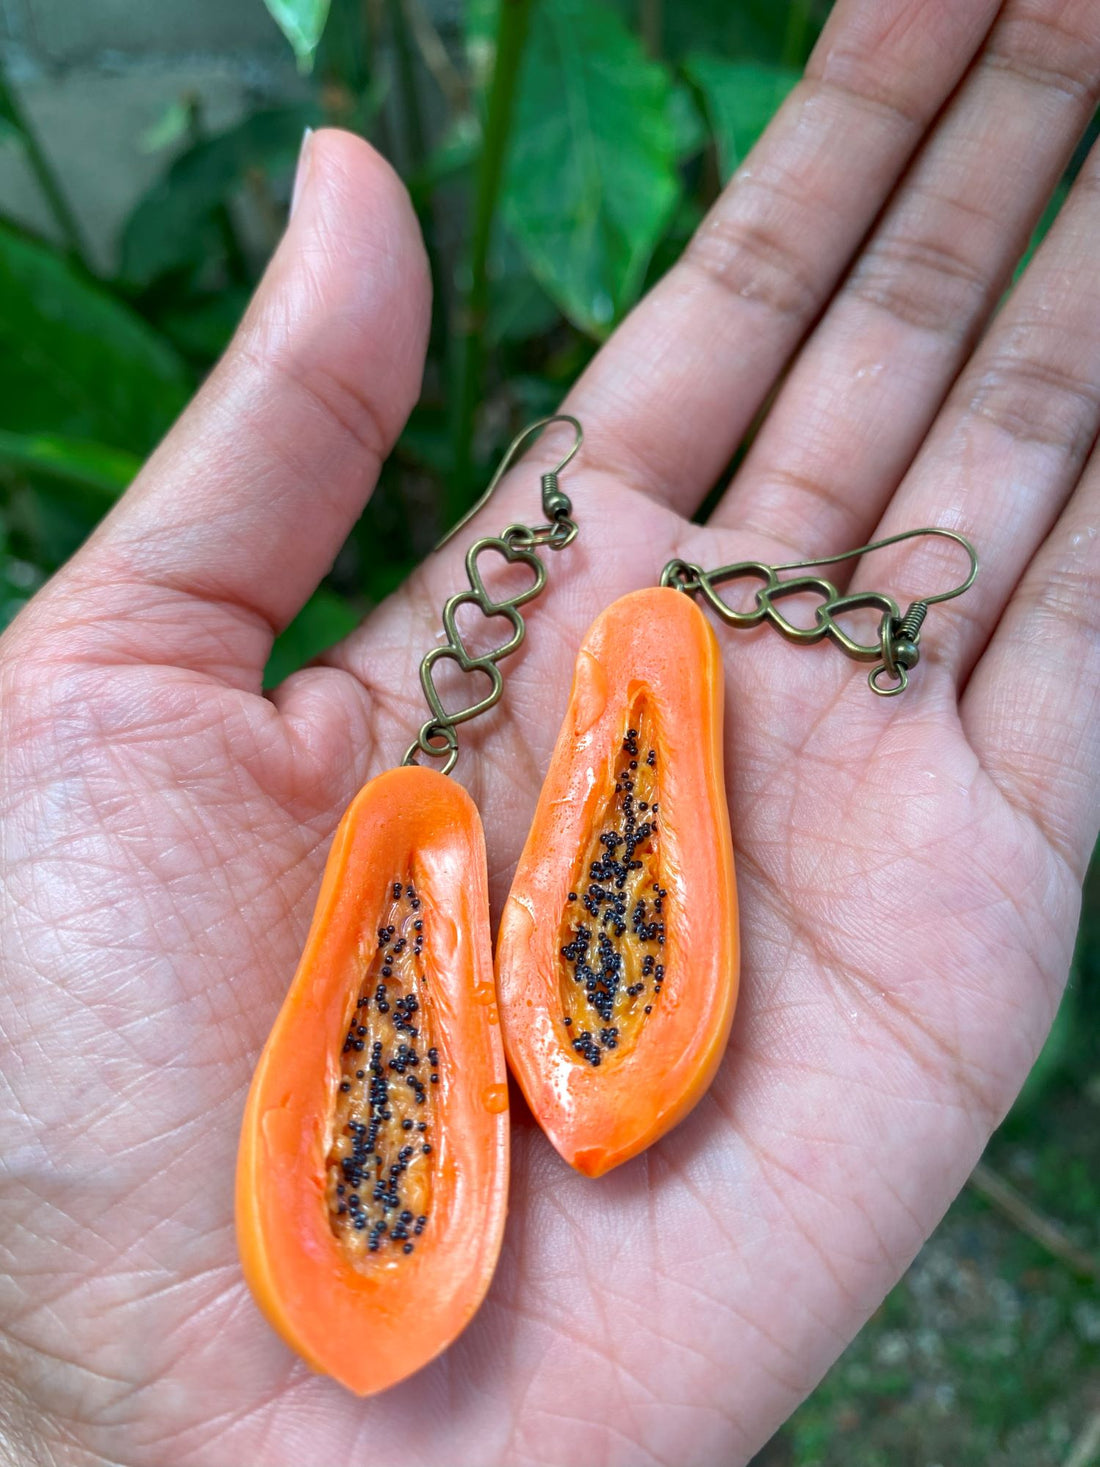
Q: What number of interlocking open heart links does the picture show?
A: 6